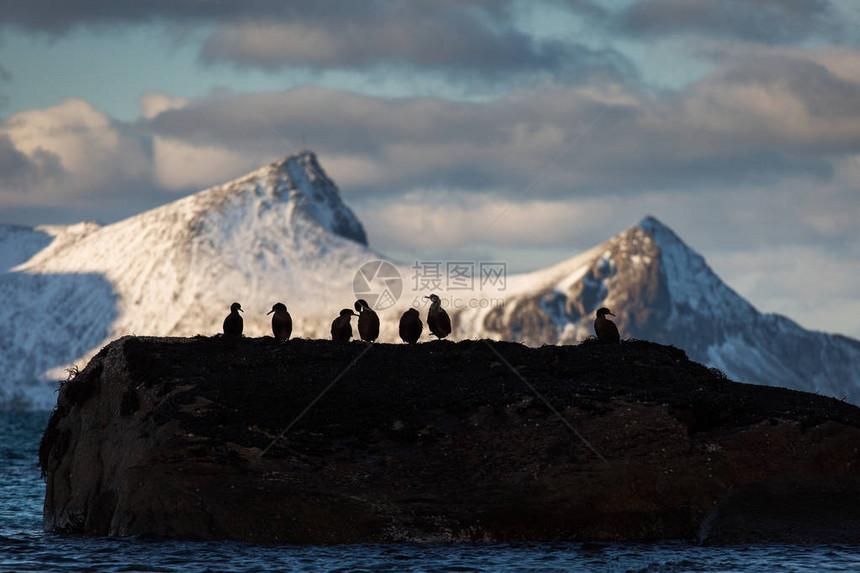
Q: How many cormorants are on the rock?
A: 7